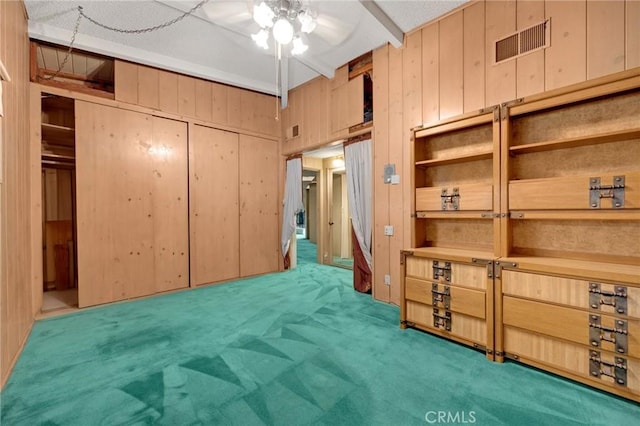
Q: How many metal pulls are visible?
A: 8